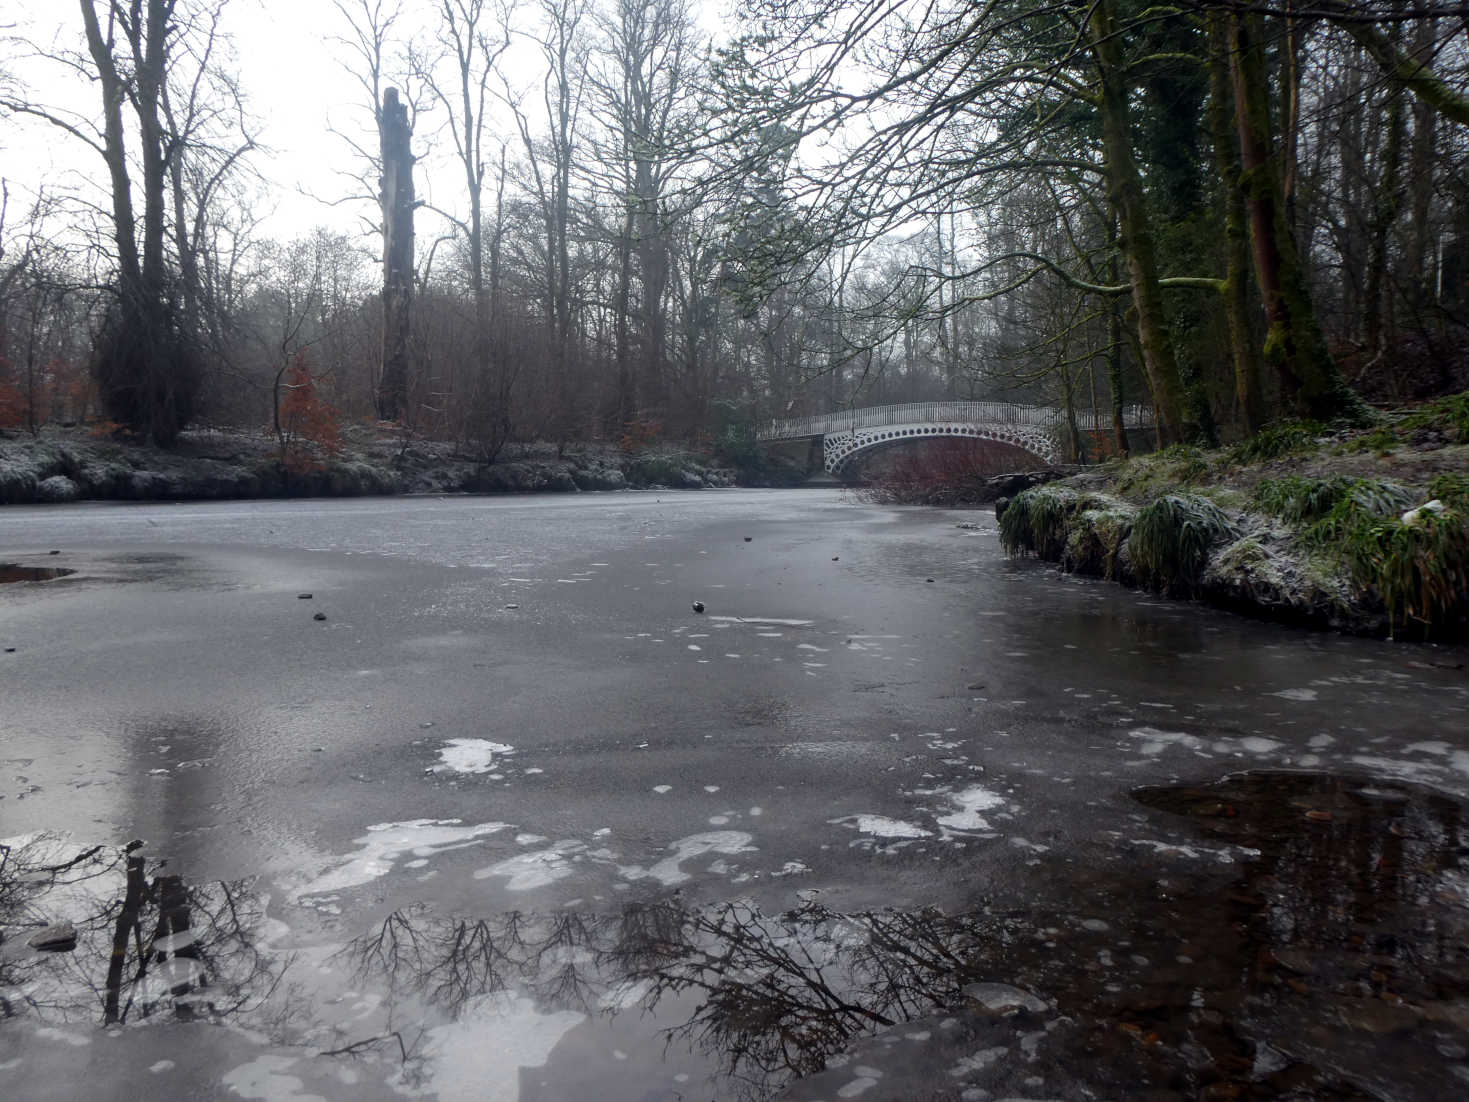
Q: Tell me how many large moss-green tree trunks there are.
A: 3